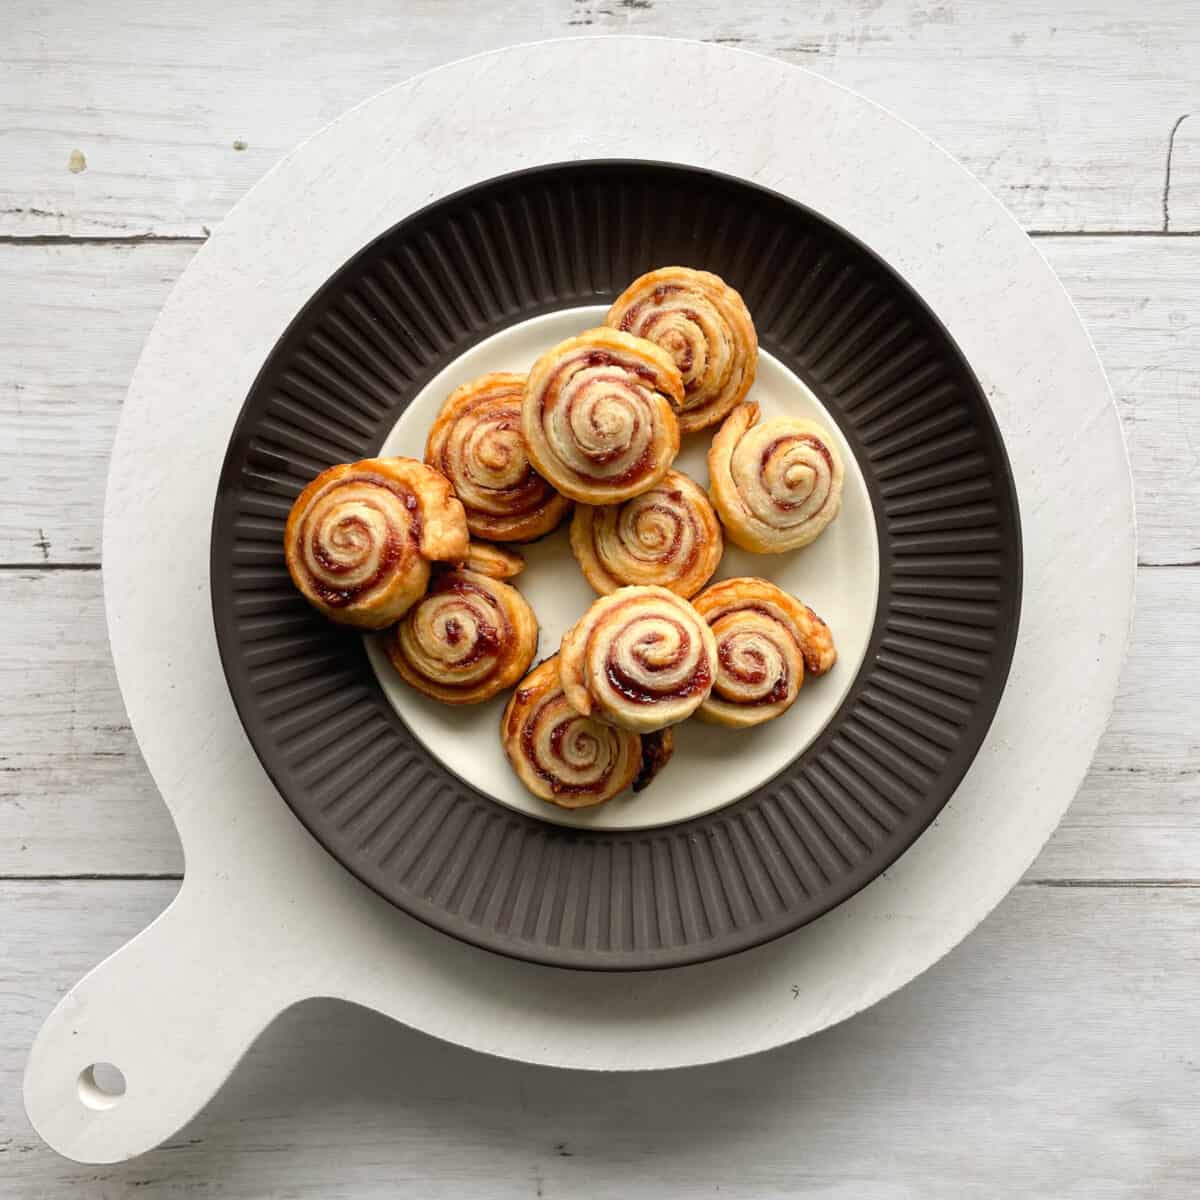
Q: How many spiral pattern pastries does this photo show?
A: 10